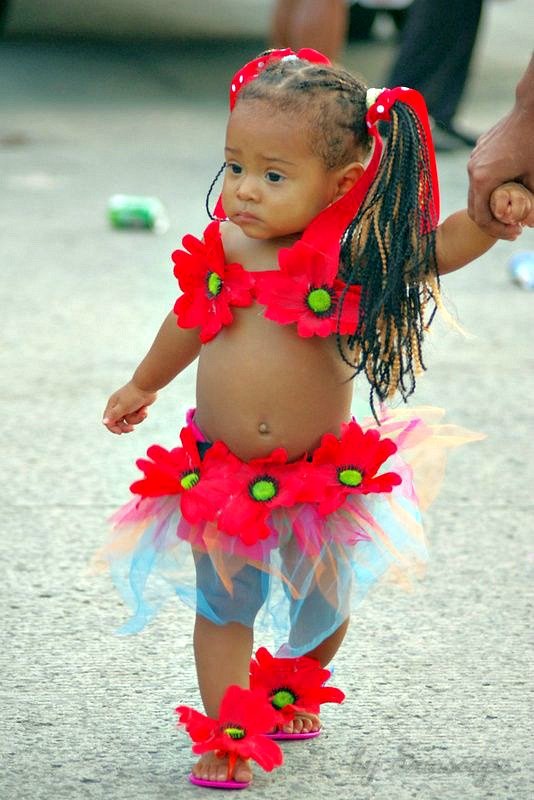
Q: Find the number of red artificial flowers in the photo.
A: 7